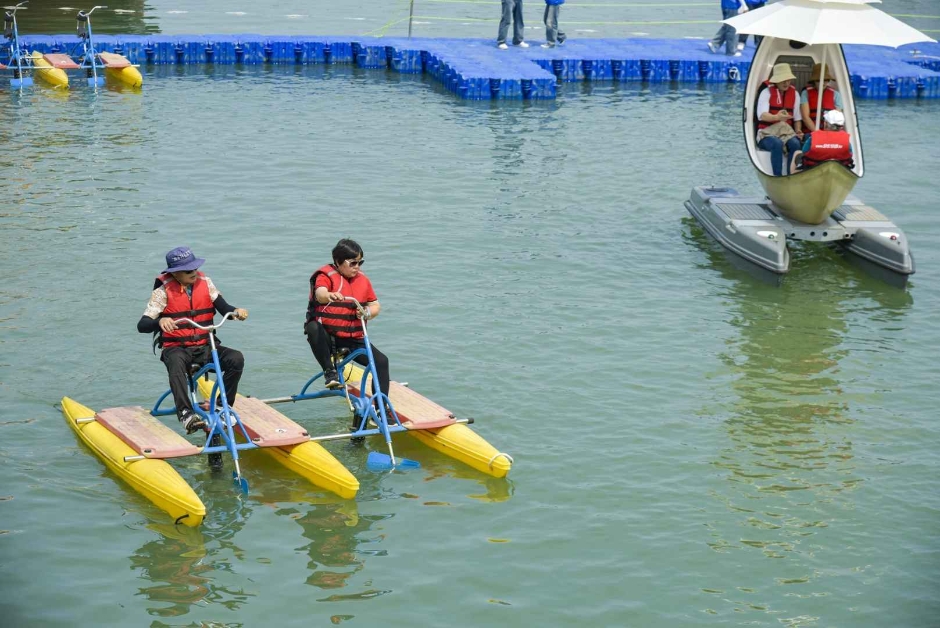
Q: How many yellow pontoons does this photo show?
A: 5